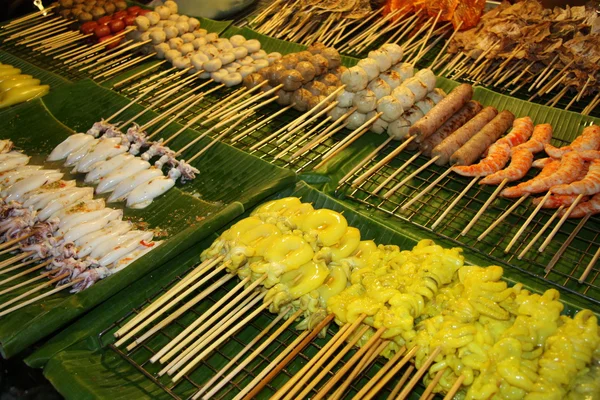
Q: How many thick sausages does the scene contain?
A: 4